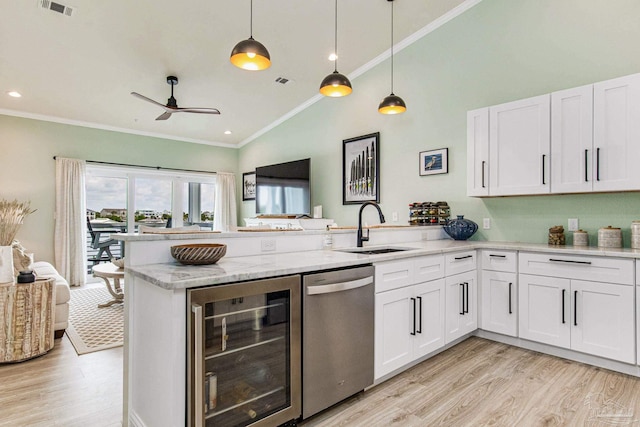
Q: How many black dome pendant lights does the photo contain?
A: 3